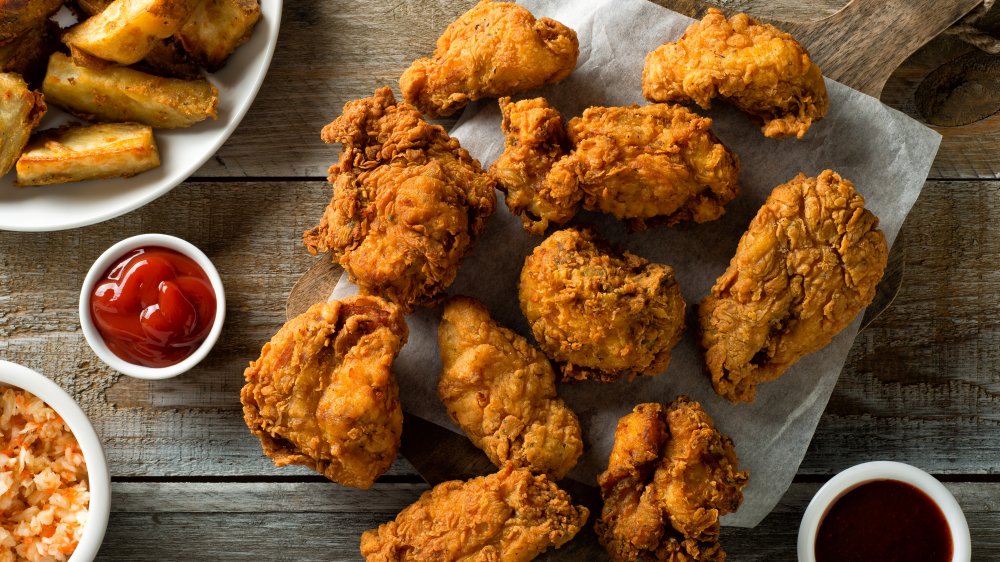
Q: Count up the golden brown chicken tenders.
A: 10